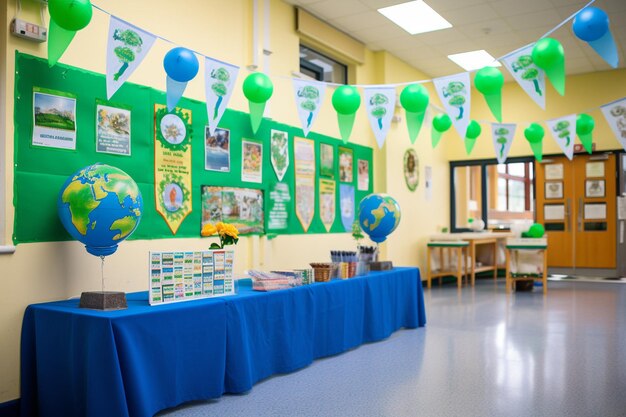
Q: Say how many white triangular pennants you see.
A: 9